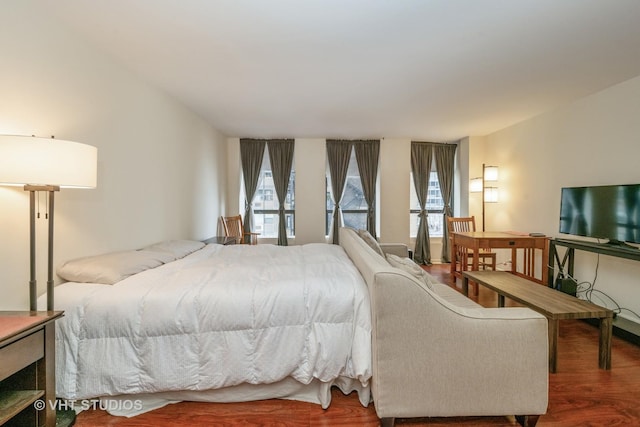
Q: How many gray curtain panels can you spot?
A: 6